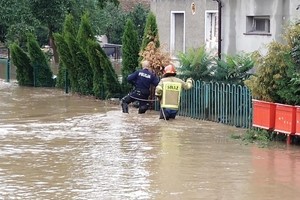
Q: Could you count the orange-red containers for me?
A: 3